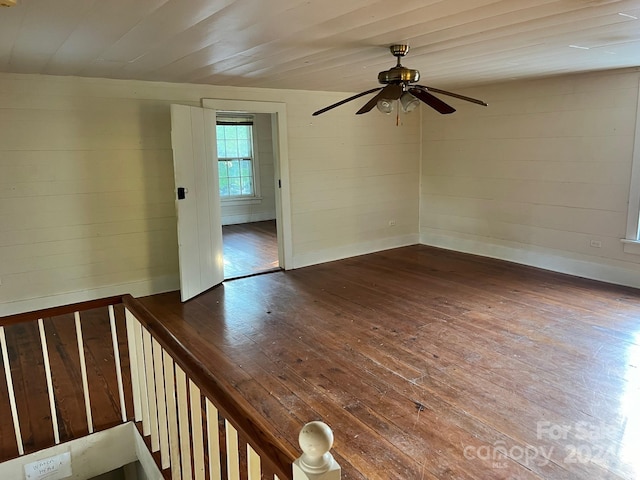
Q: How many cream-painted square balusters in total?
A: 15